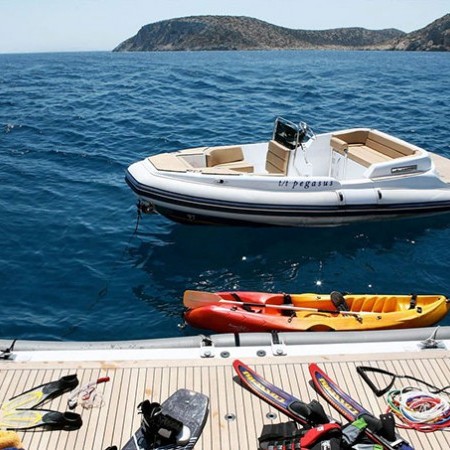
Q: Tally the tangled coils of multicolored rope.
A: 1